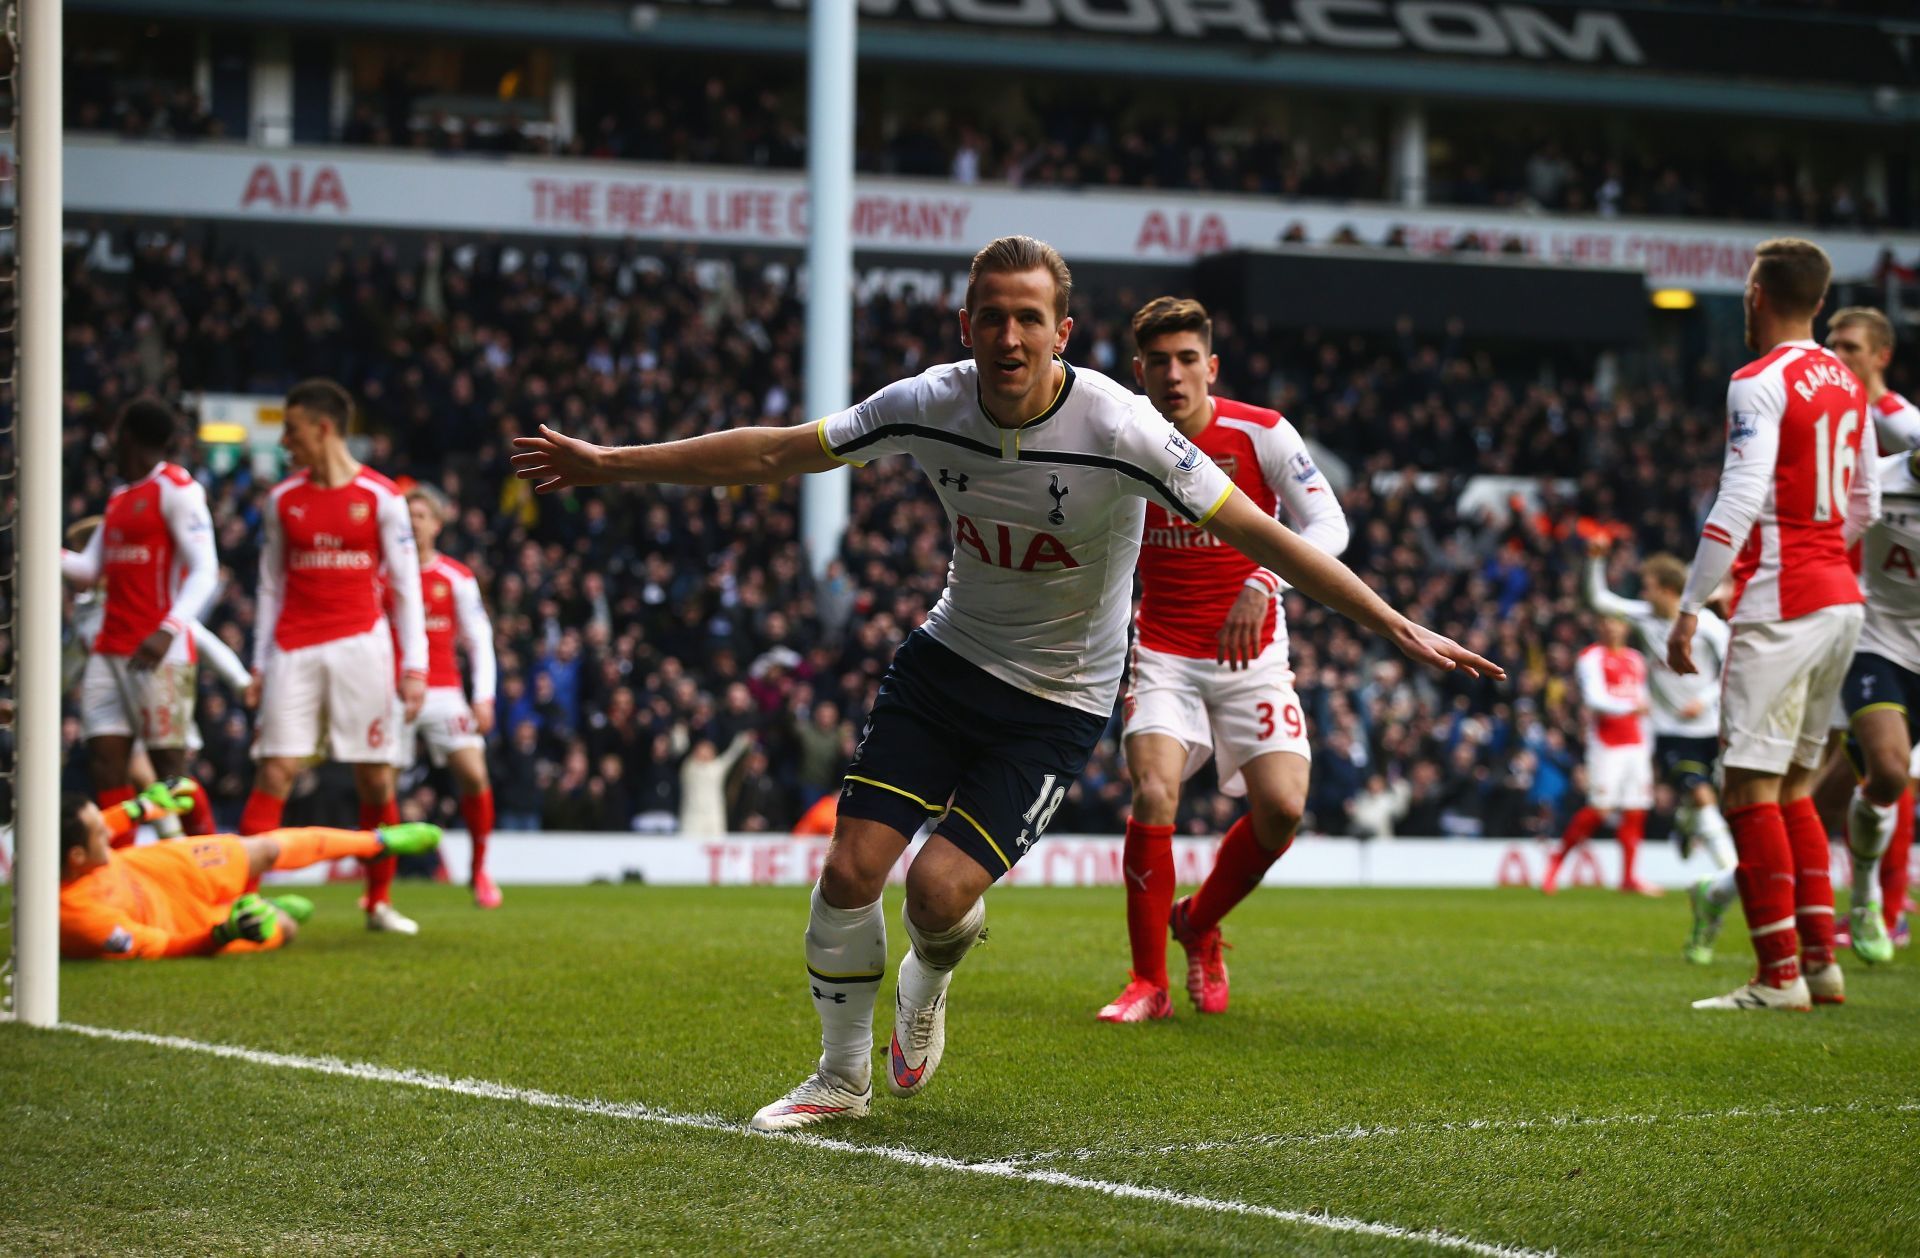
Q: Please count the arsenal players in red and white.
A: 7